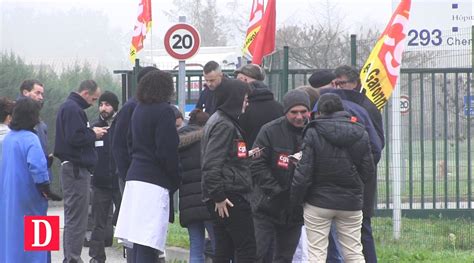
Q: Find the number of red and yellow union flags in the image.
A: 3